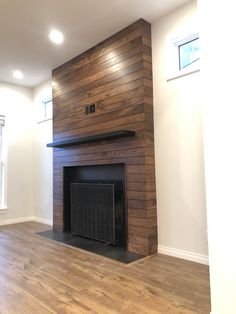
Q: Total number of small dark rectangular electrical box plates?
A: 2